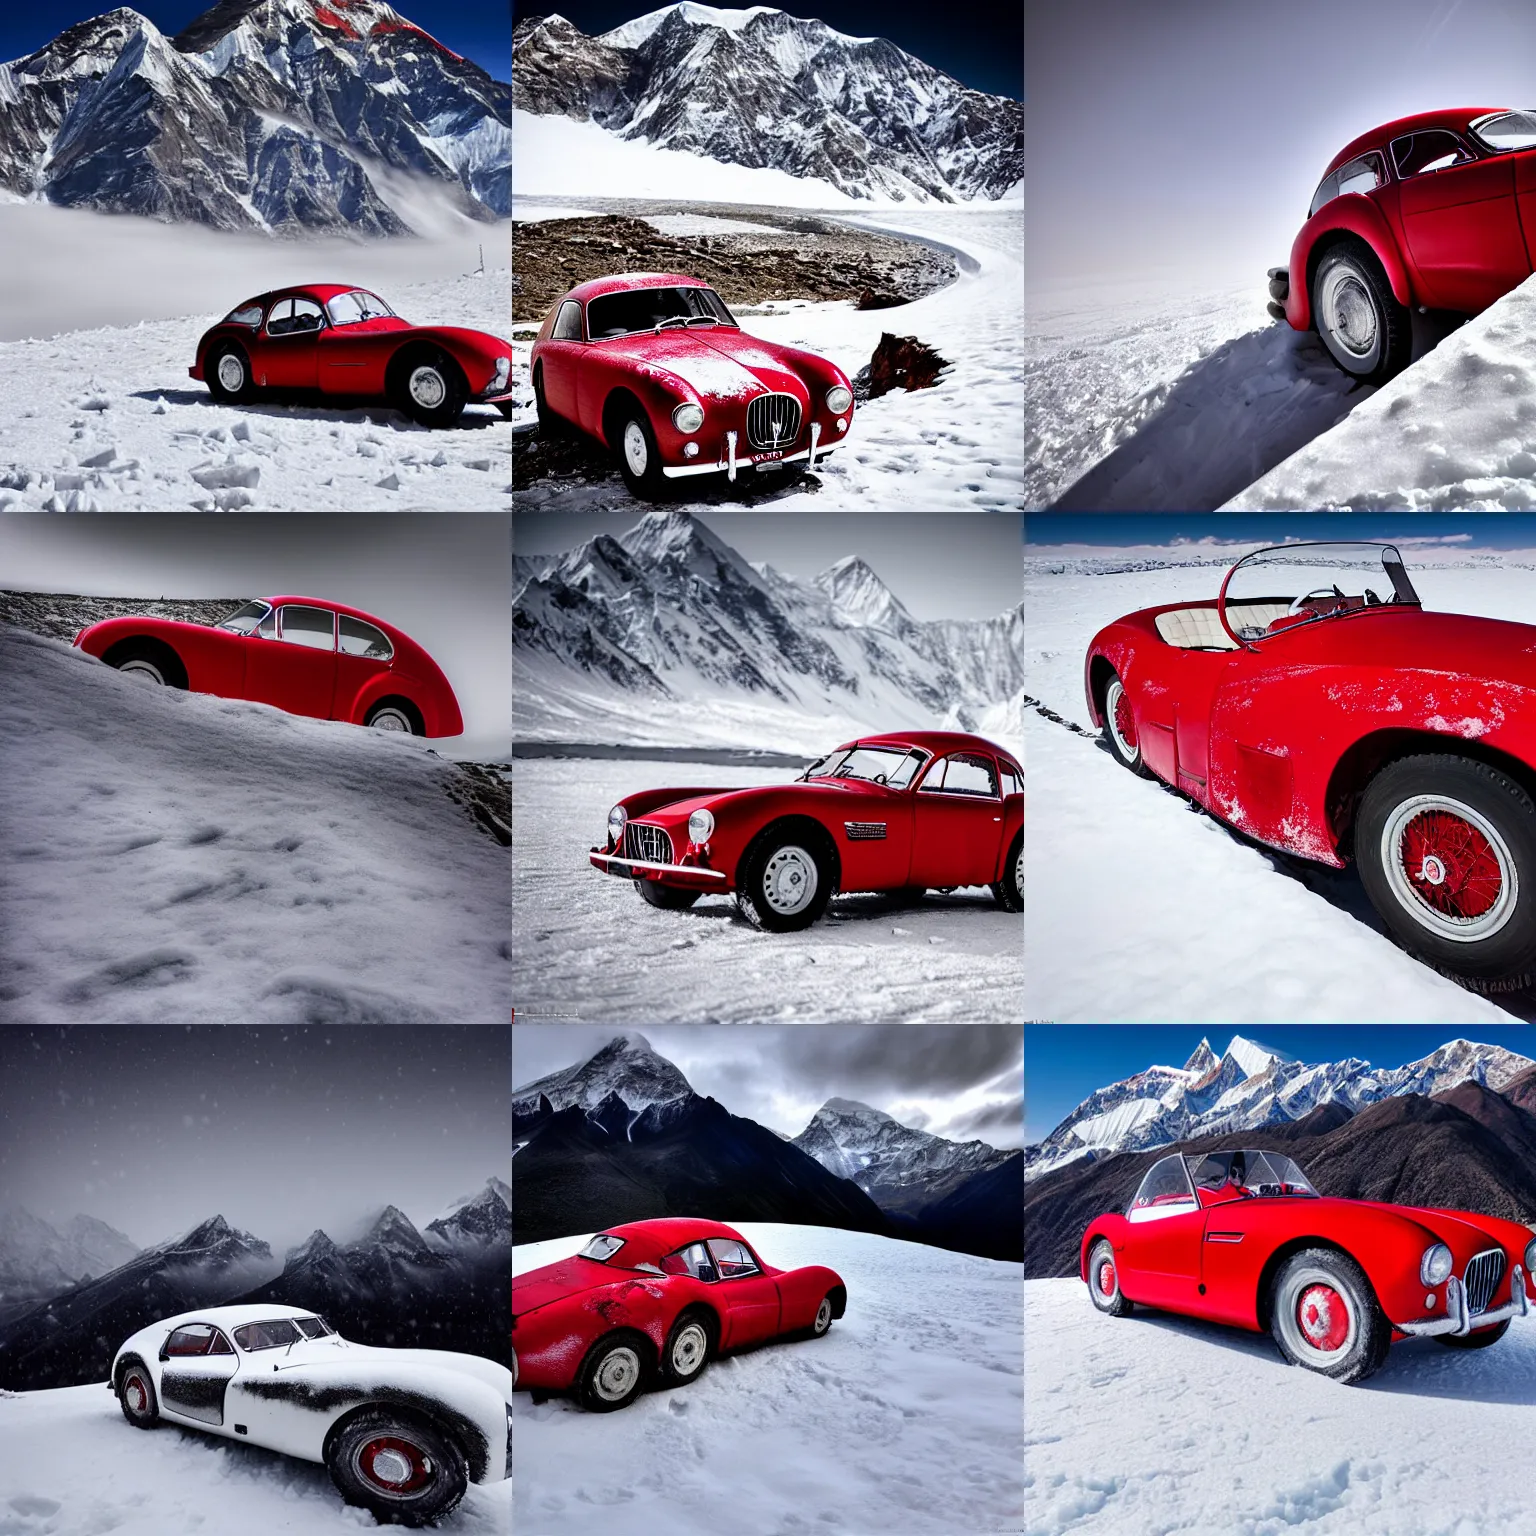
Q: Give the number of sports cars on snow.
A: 9